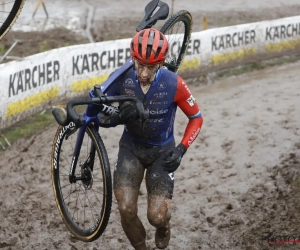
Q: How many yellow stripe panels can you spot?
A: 5